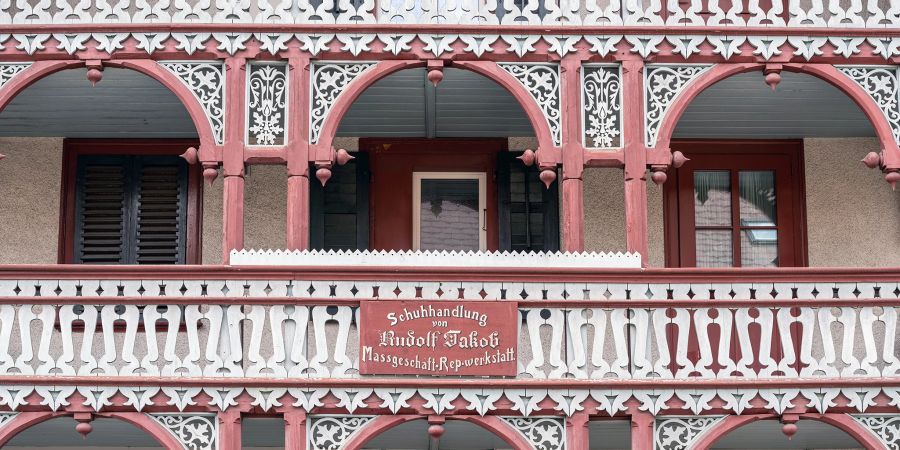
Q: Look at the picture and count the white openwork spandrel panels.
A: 12